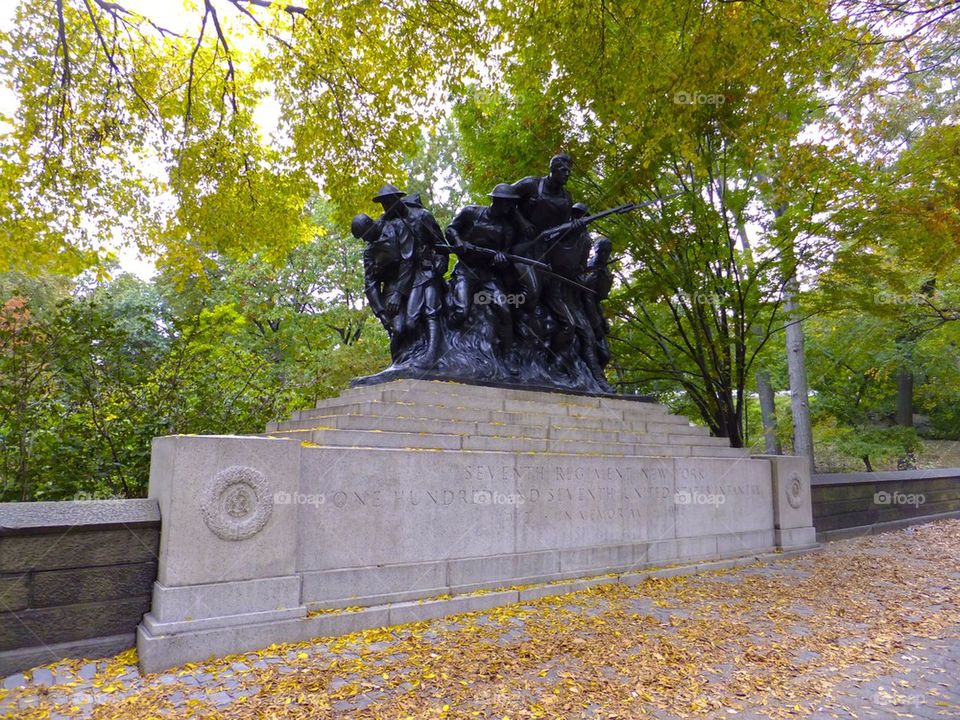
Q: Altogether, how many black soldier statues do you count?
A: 6